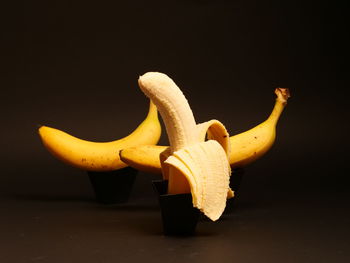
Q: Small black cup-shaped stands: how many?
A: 3